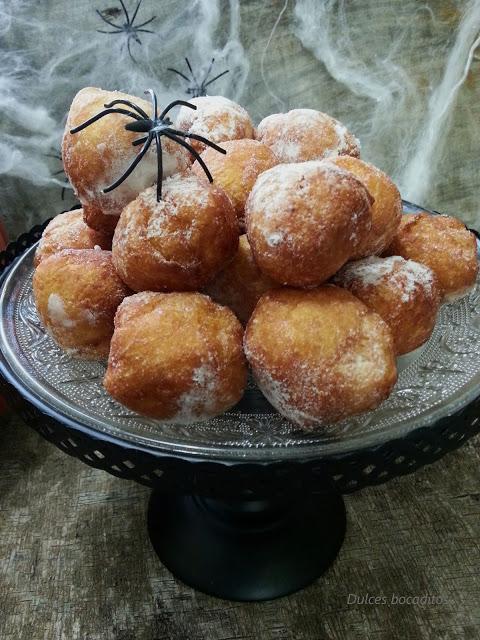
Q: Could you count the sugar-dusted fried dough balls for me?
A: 15